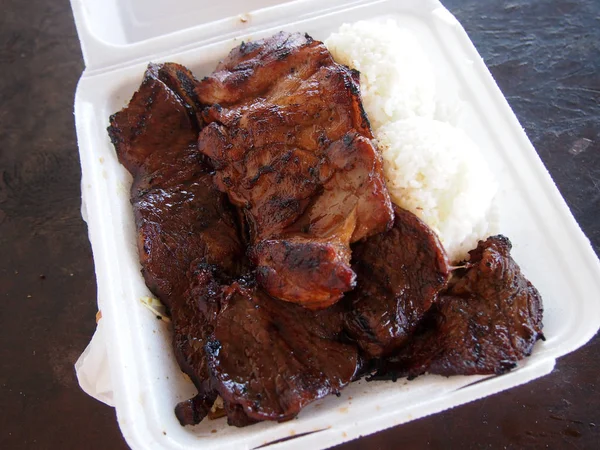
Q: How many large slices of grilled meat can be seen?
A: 5